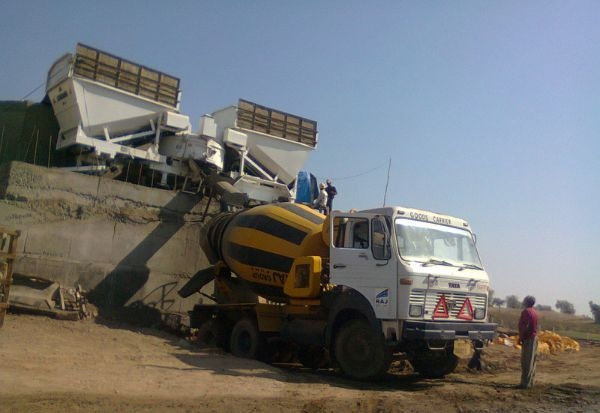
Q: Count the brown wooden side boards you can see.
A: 2